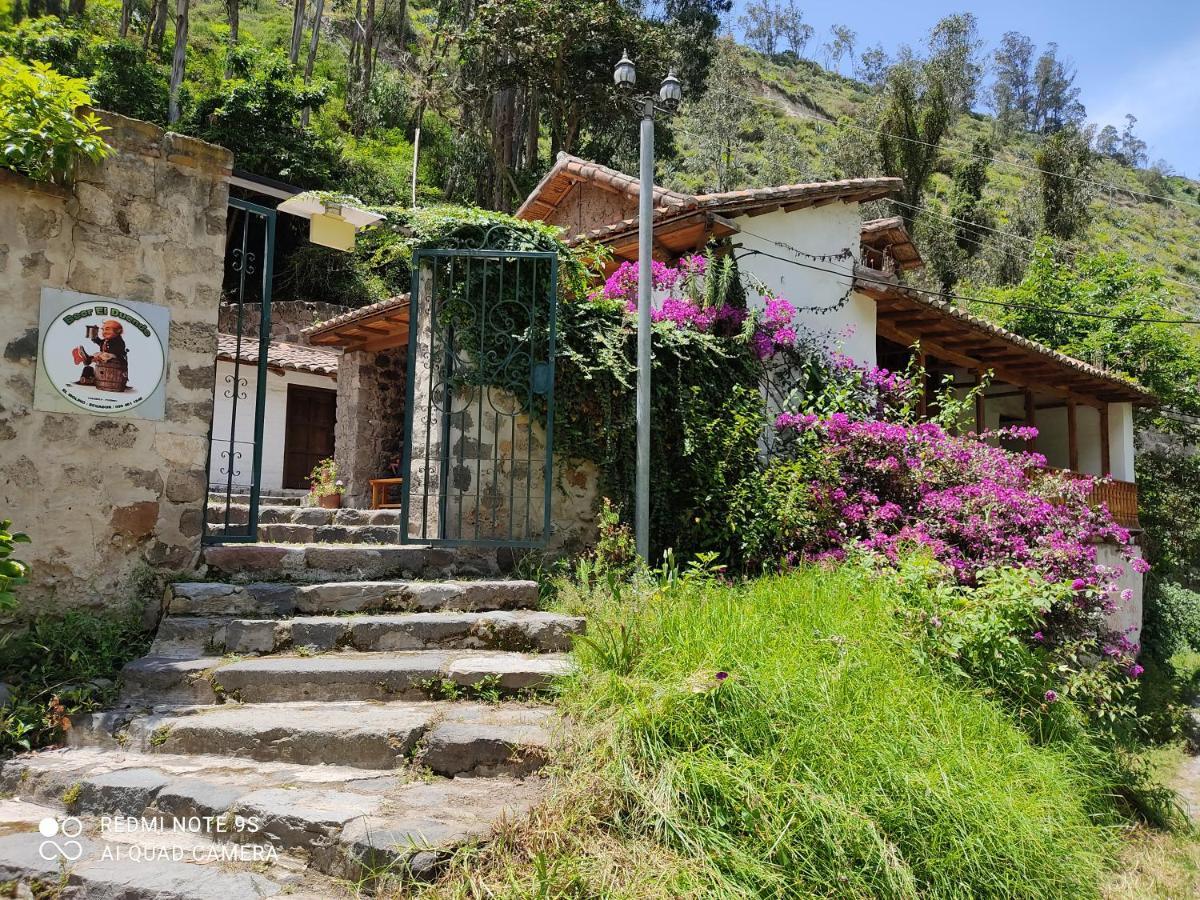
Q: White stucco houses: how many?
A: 2